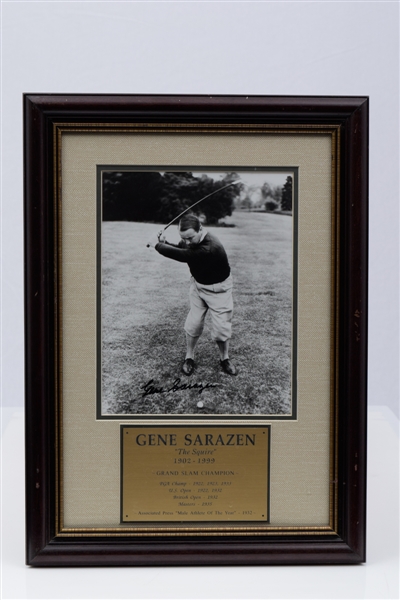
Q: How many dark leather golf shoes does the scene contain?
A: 2